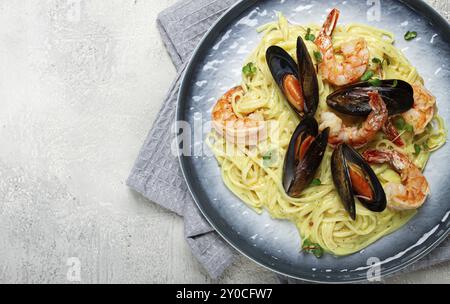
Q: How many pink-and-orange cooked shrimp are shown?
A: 5